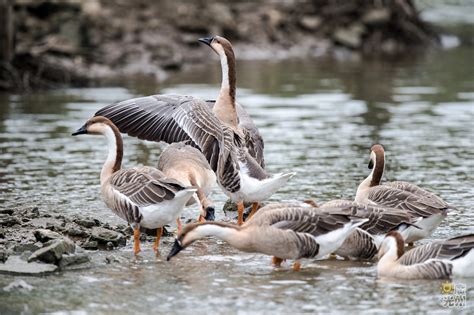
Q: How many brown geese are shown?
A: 7